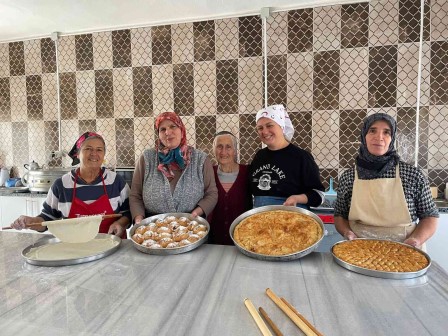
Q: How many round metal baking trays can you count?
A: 4